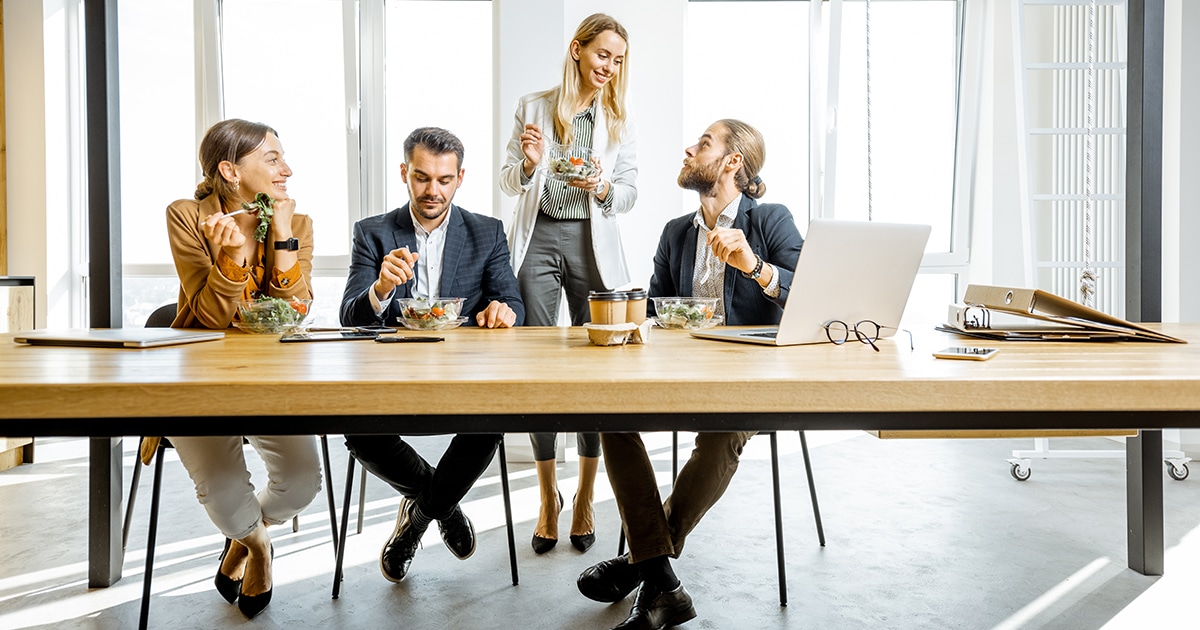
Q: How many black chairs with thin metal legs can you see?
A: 3